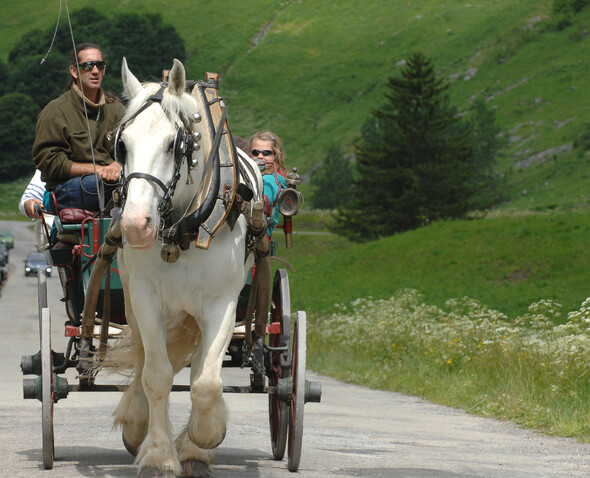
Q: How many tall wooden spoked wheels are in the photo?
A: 4